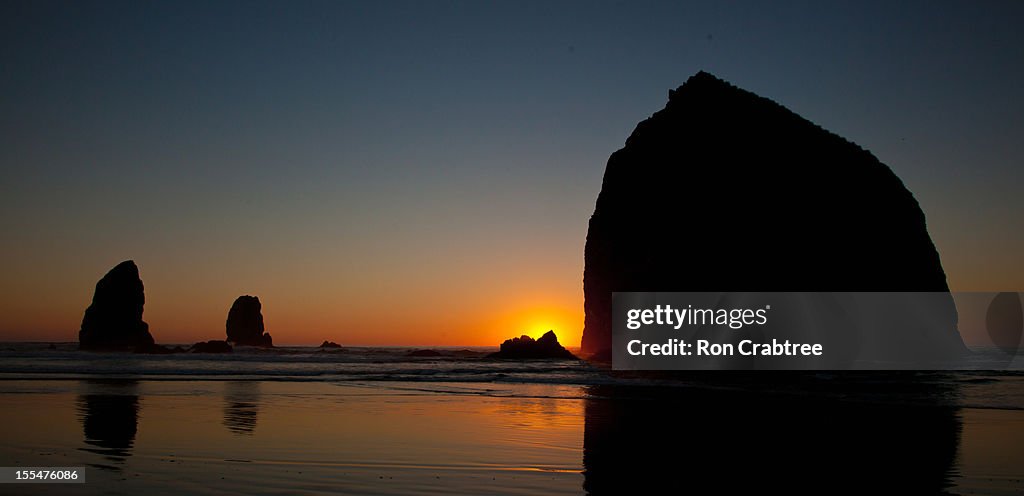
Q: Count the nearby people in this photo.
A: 0